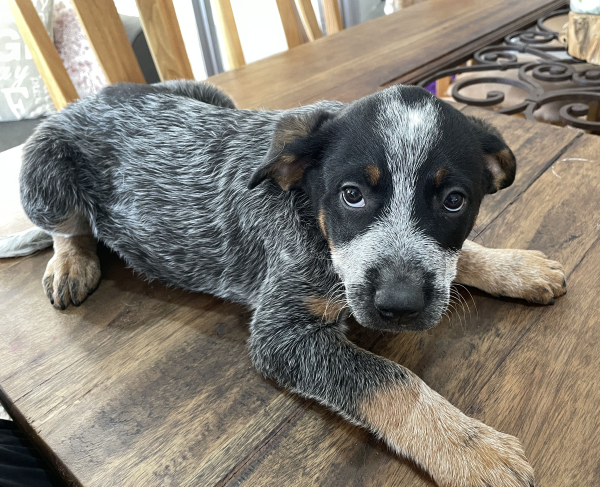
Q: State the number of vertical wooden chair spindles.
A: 7